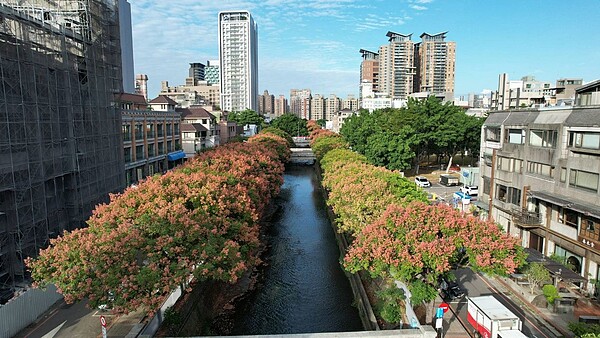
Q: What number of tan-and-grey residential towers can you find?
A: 3